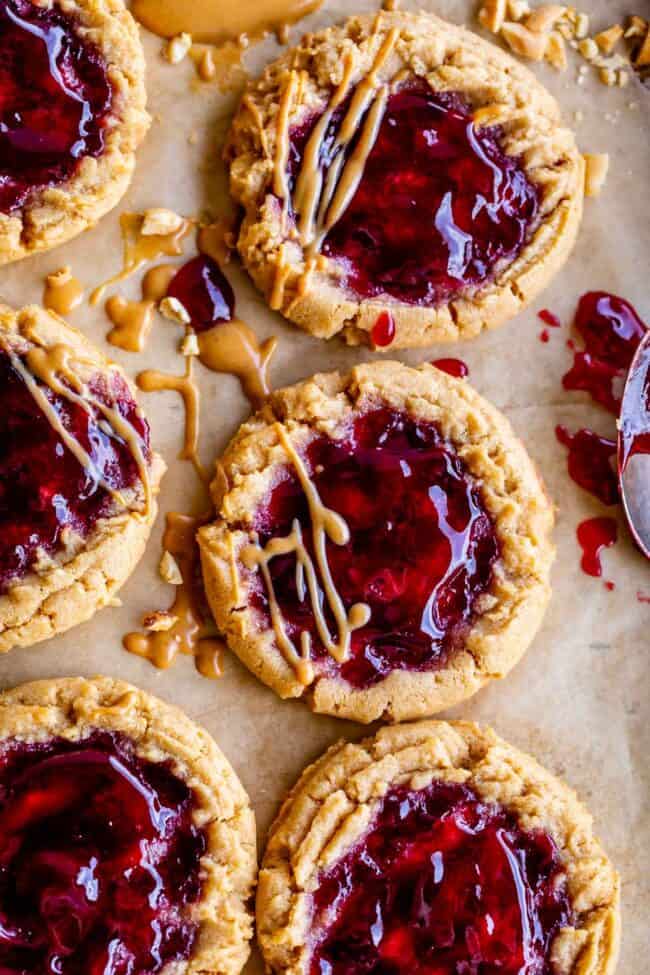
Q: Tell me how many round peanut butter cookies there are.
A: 6